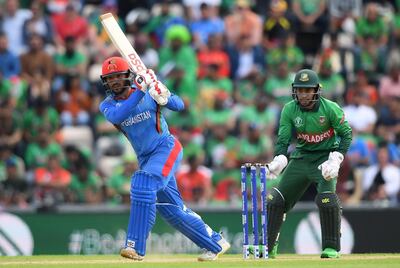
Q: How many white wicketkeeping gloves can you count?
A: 2